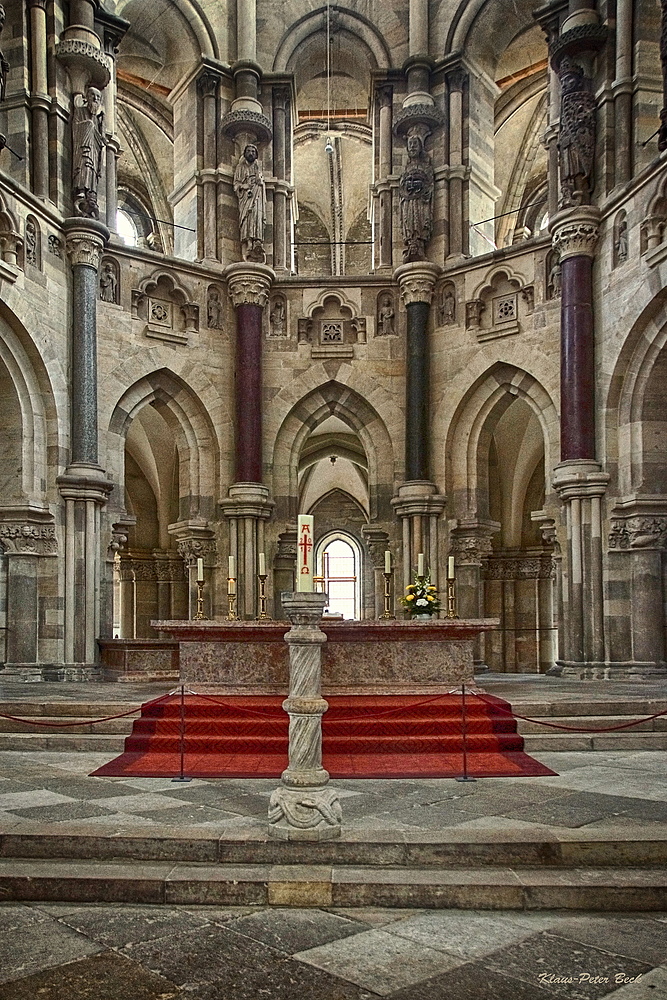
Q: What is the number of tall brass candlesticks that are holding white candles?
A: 6